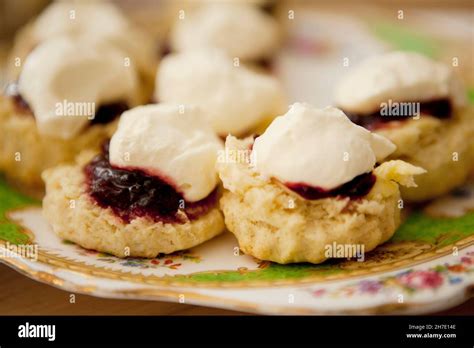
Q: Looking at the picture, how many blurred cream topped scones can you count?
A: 5